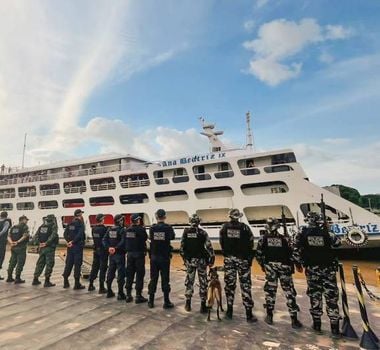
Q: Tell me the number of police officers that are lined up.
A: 12